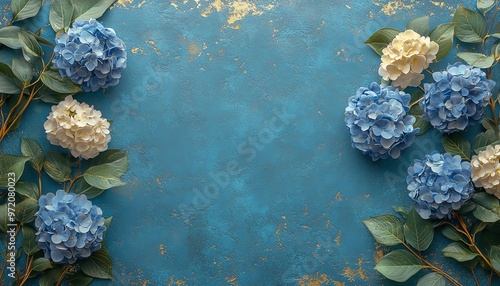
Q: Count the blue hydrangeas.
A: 5